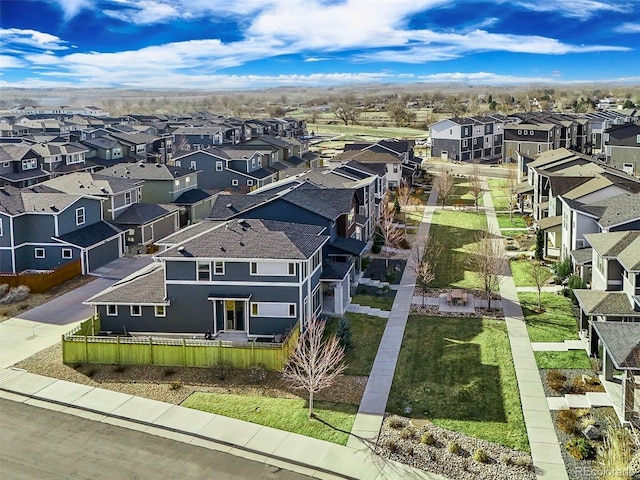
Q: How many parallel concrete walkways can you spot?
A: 2